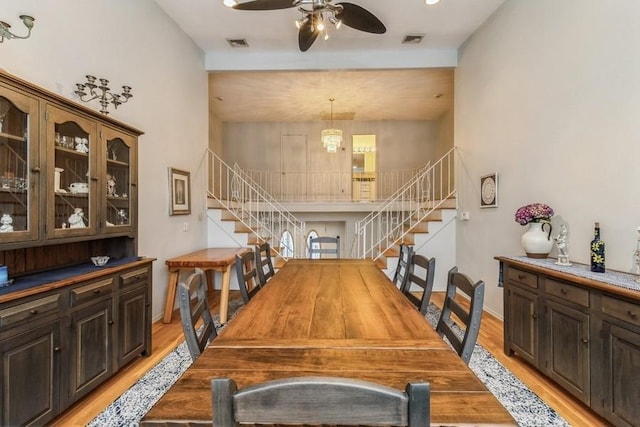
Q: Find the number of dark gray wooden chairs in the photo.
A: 8